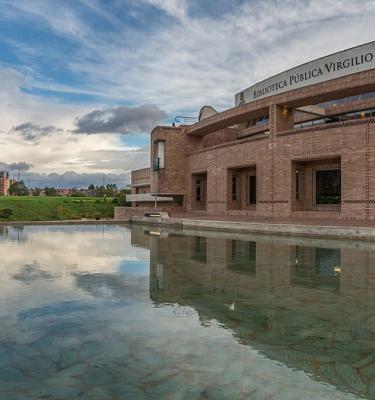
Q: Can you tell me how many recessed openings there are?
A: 3